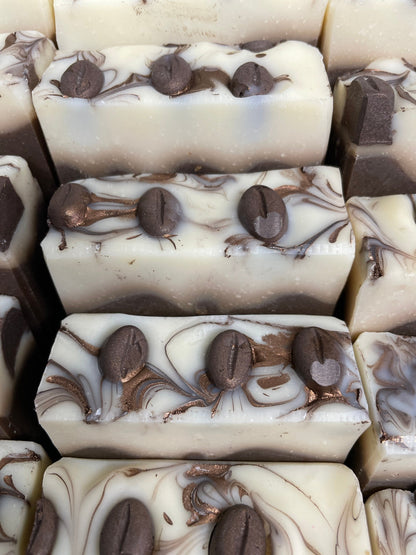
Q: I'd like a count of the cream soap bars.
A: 15